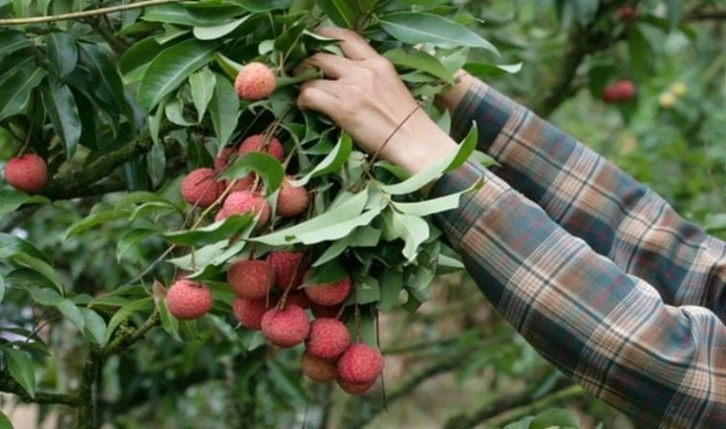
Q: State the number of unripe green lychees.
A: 2